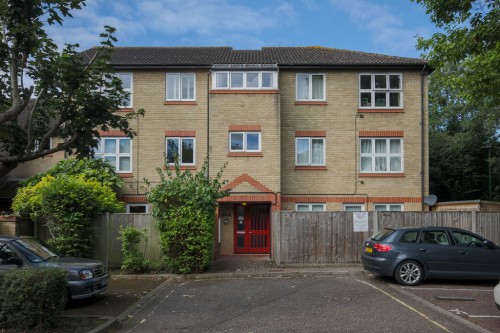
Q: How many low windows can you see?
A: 4